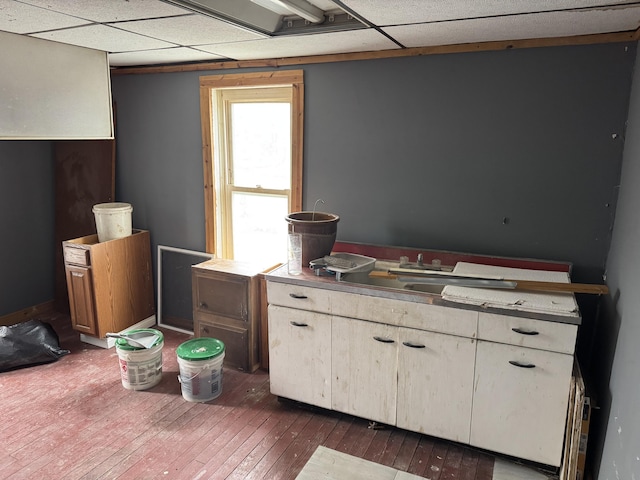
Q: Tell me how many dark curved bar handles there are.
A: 6